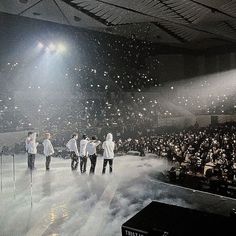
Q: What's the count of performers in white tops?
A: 6